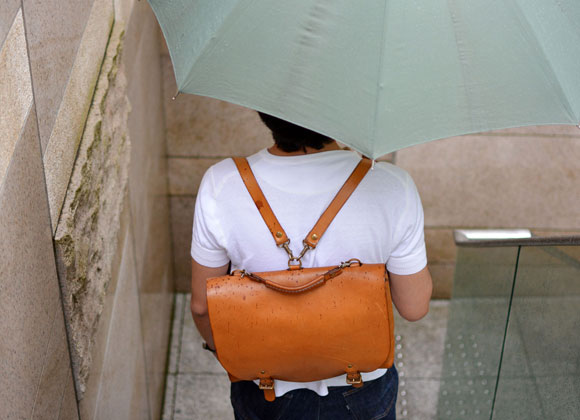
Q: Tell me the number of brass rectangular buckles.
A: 2